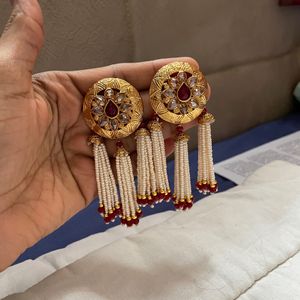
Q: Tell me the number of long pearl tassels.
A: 6